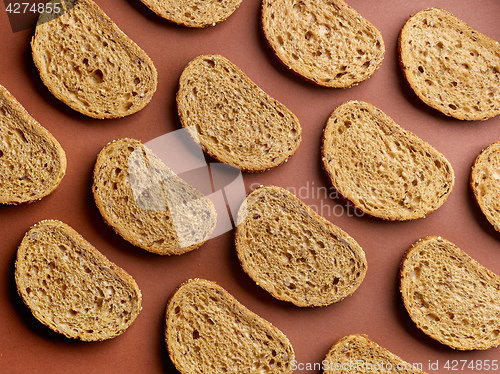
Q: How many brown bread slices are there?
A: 14